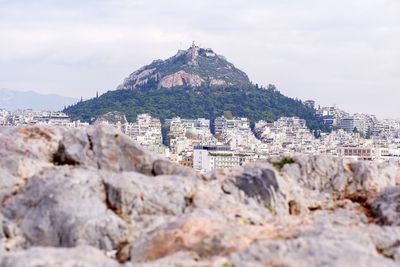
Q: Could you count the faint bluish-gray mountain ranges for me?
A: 1